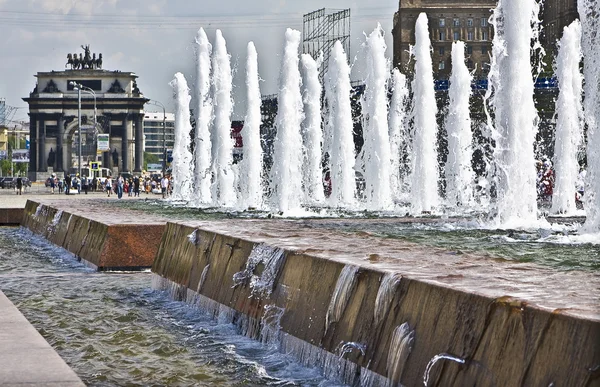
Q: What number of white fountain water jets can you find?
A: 14